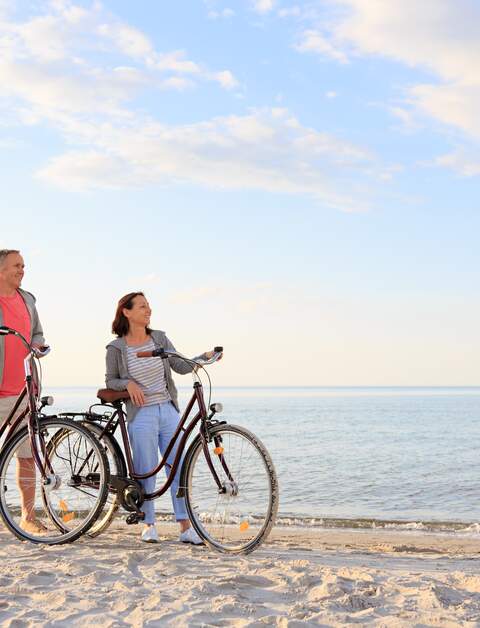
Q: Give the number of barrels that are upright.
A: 0